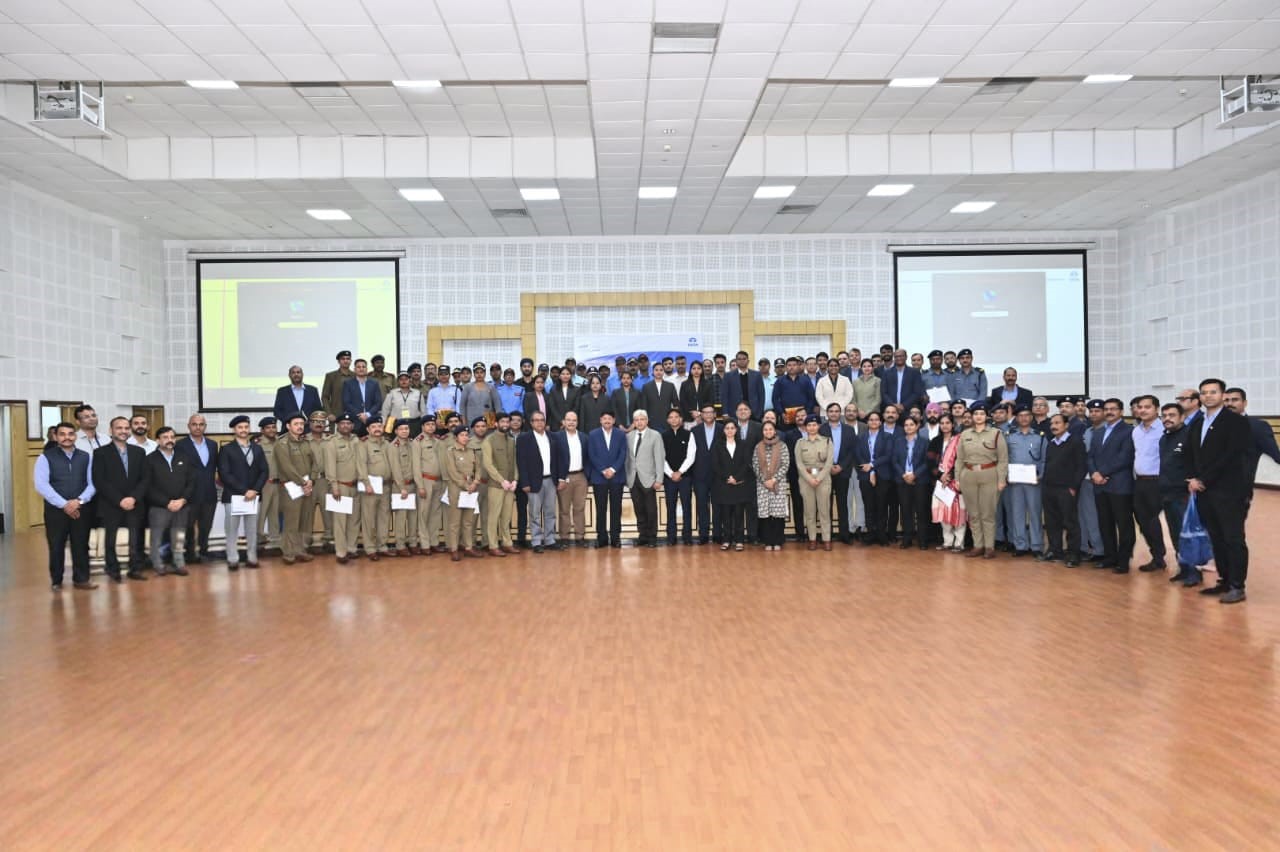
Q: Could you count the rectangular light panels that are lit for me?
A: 11